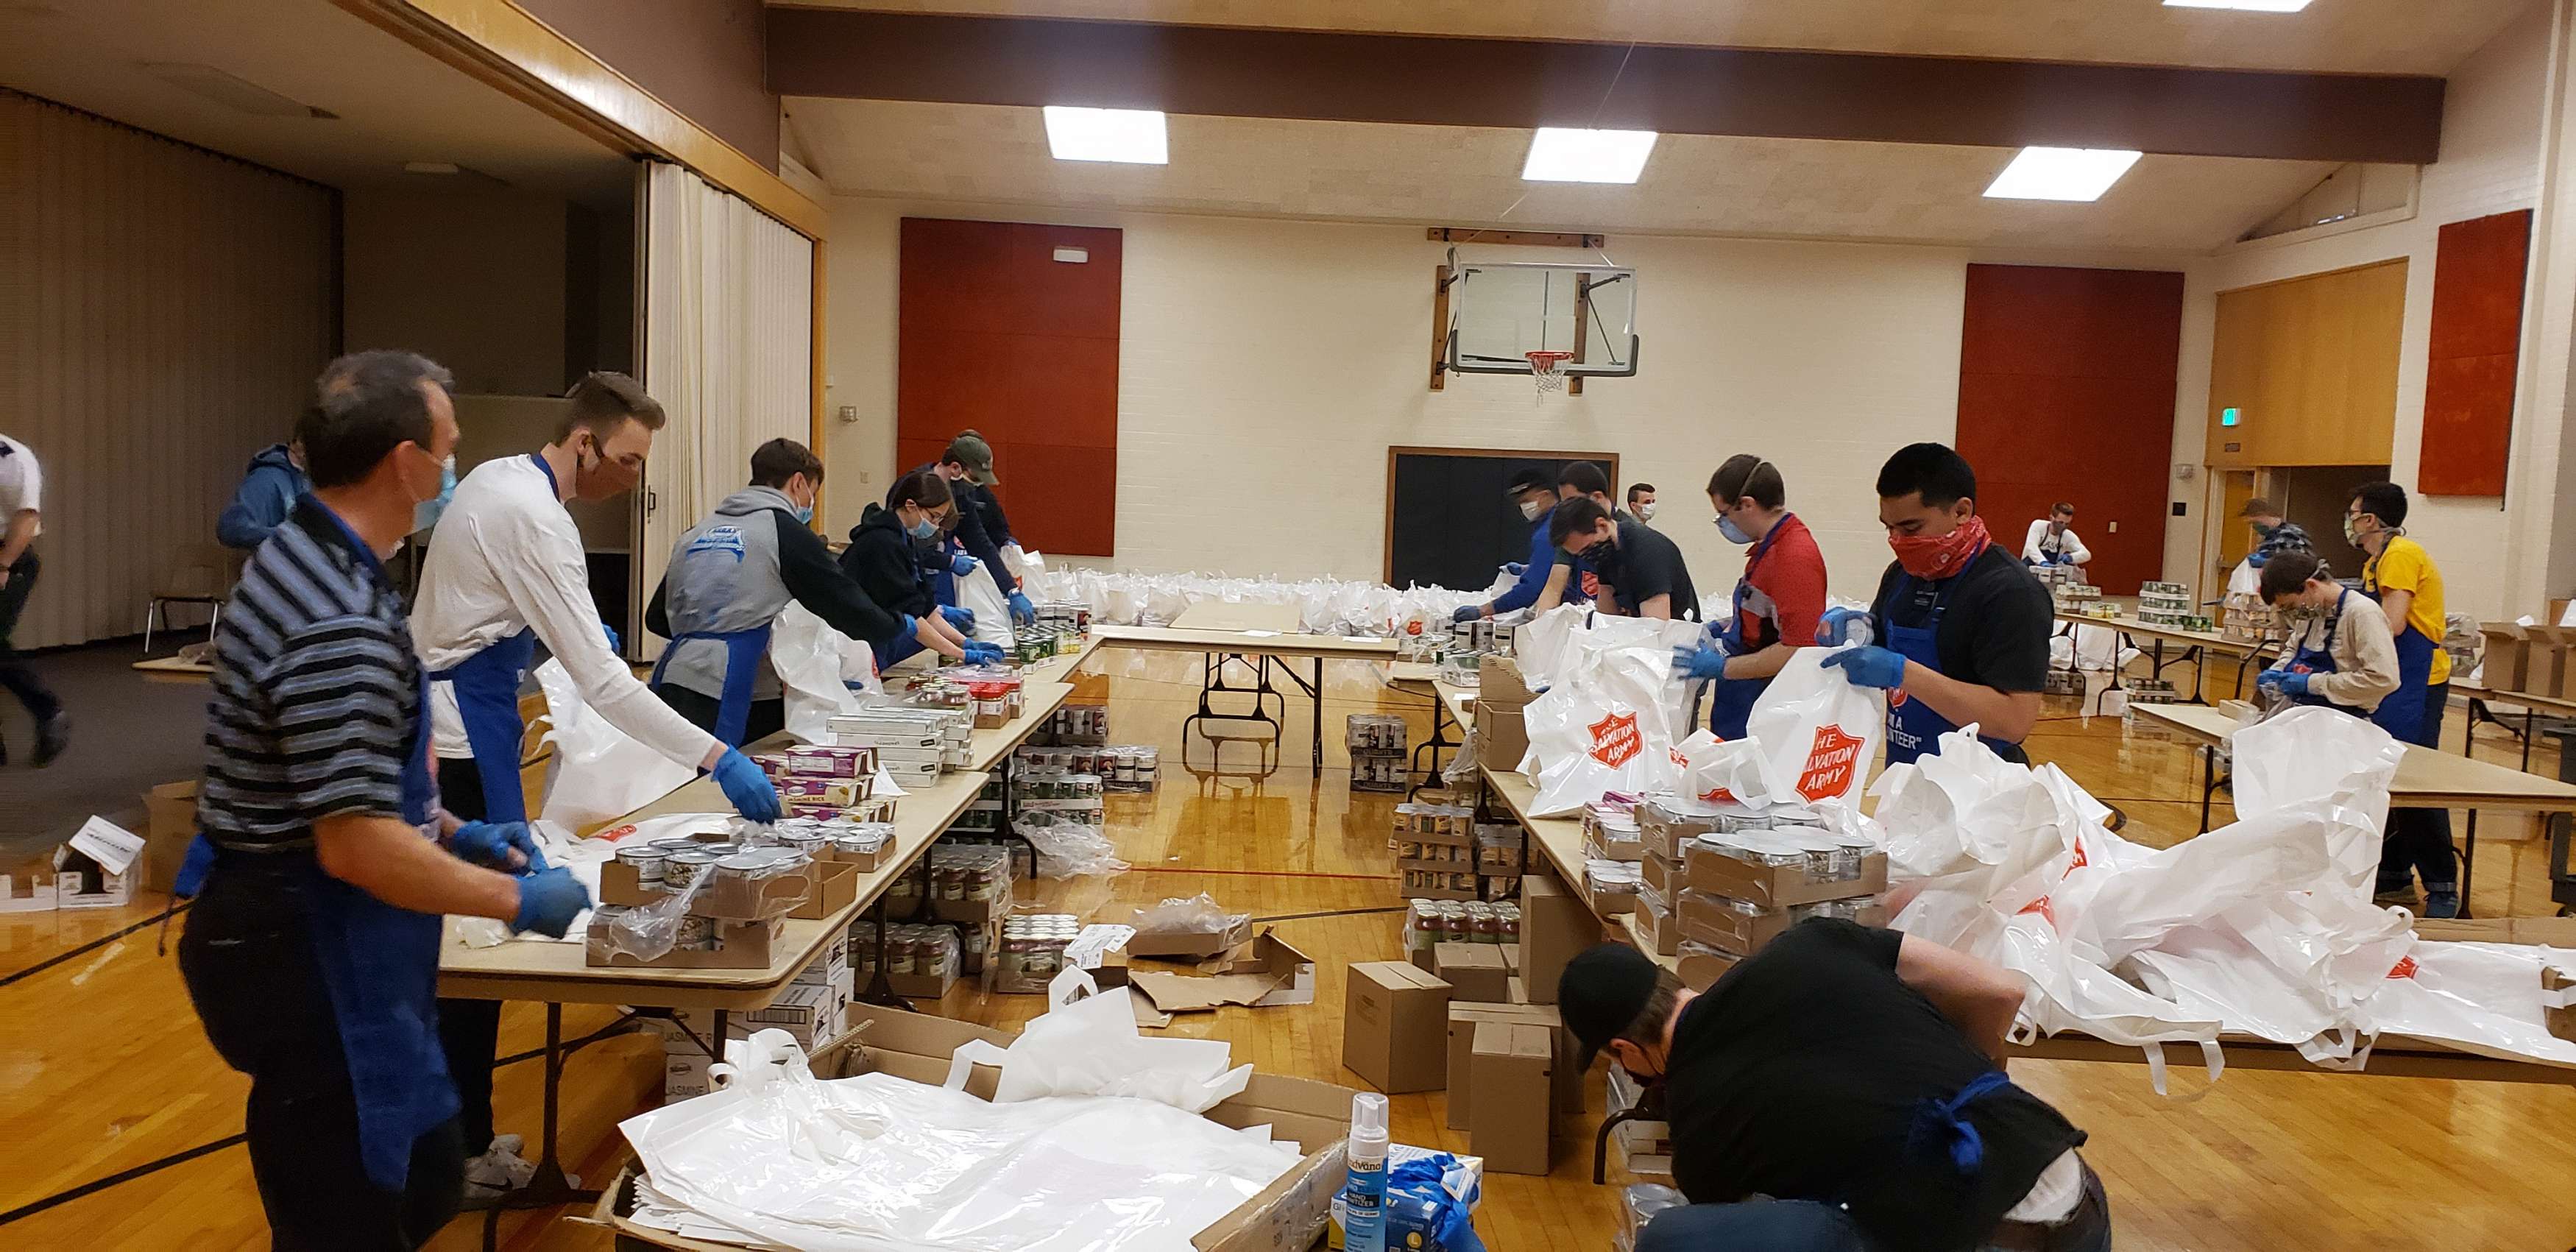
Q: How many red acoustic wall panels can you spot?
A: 3